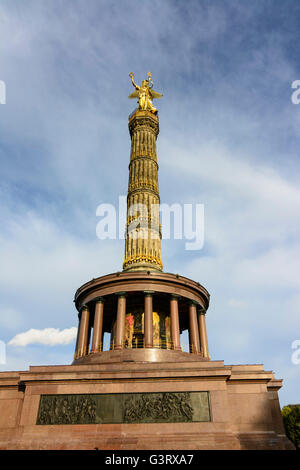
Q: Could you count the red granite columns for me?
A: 7